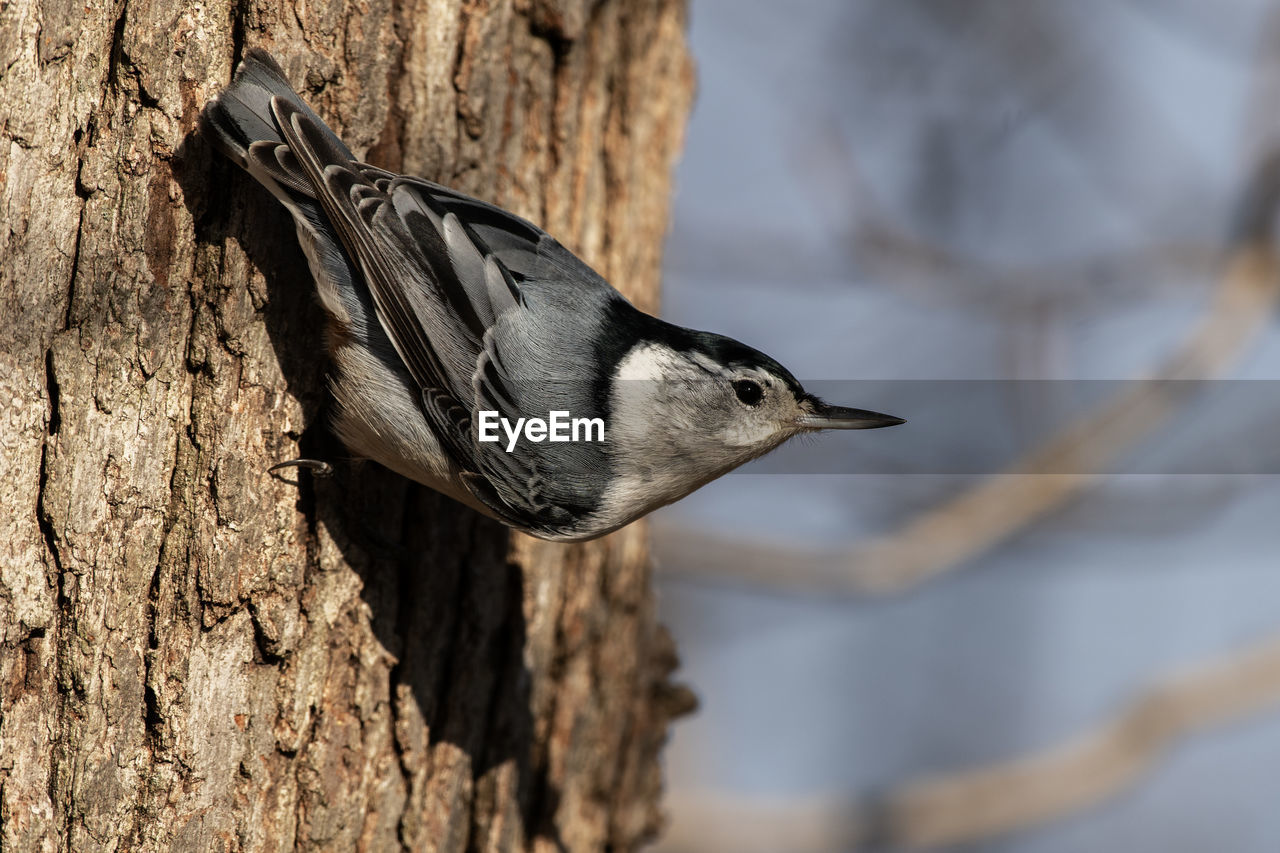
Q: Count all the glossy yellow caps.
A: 0